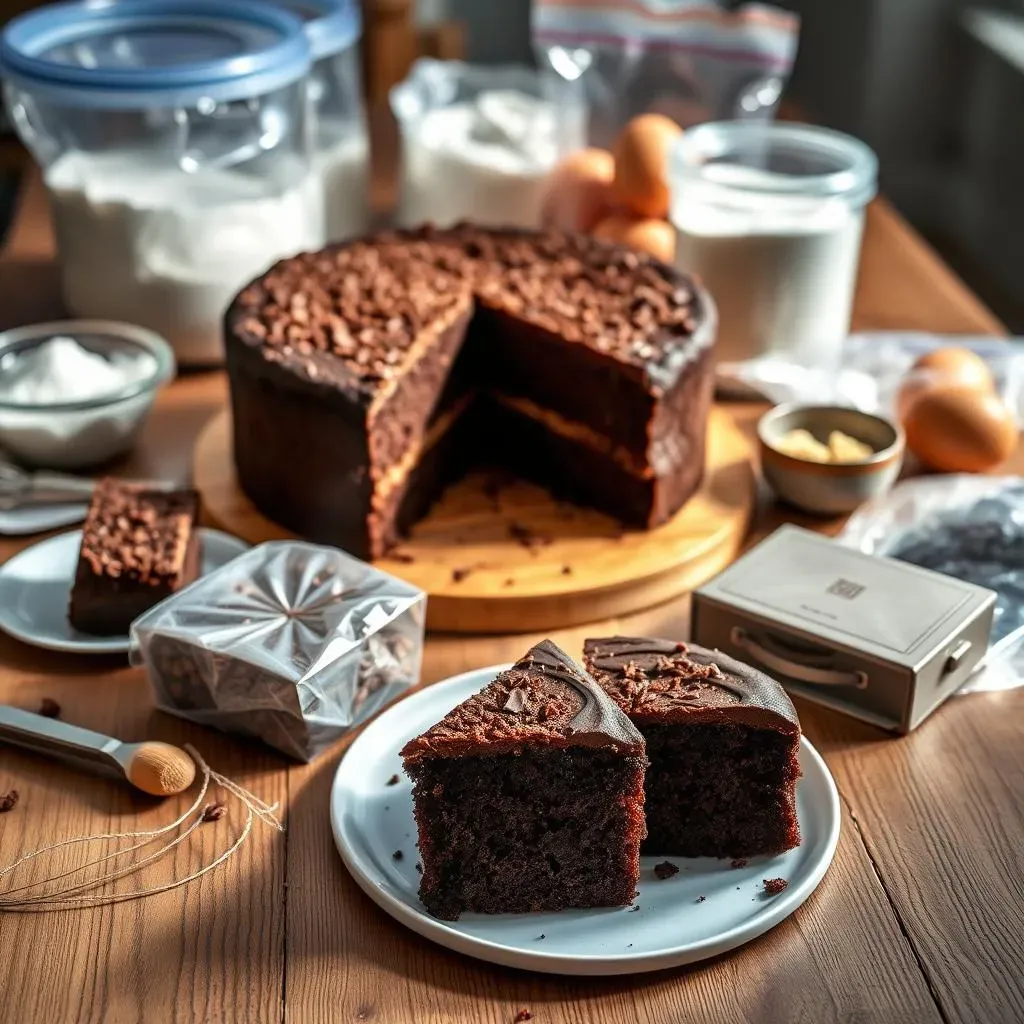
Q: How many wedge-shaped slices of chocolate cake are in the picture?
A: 2